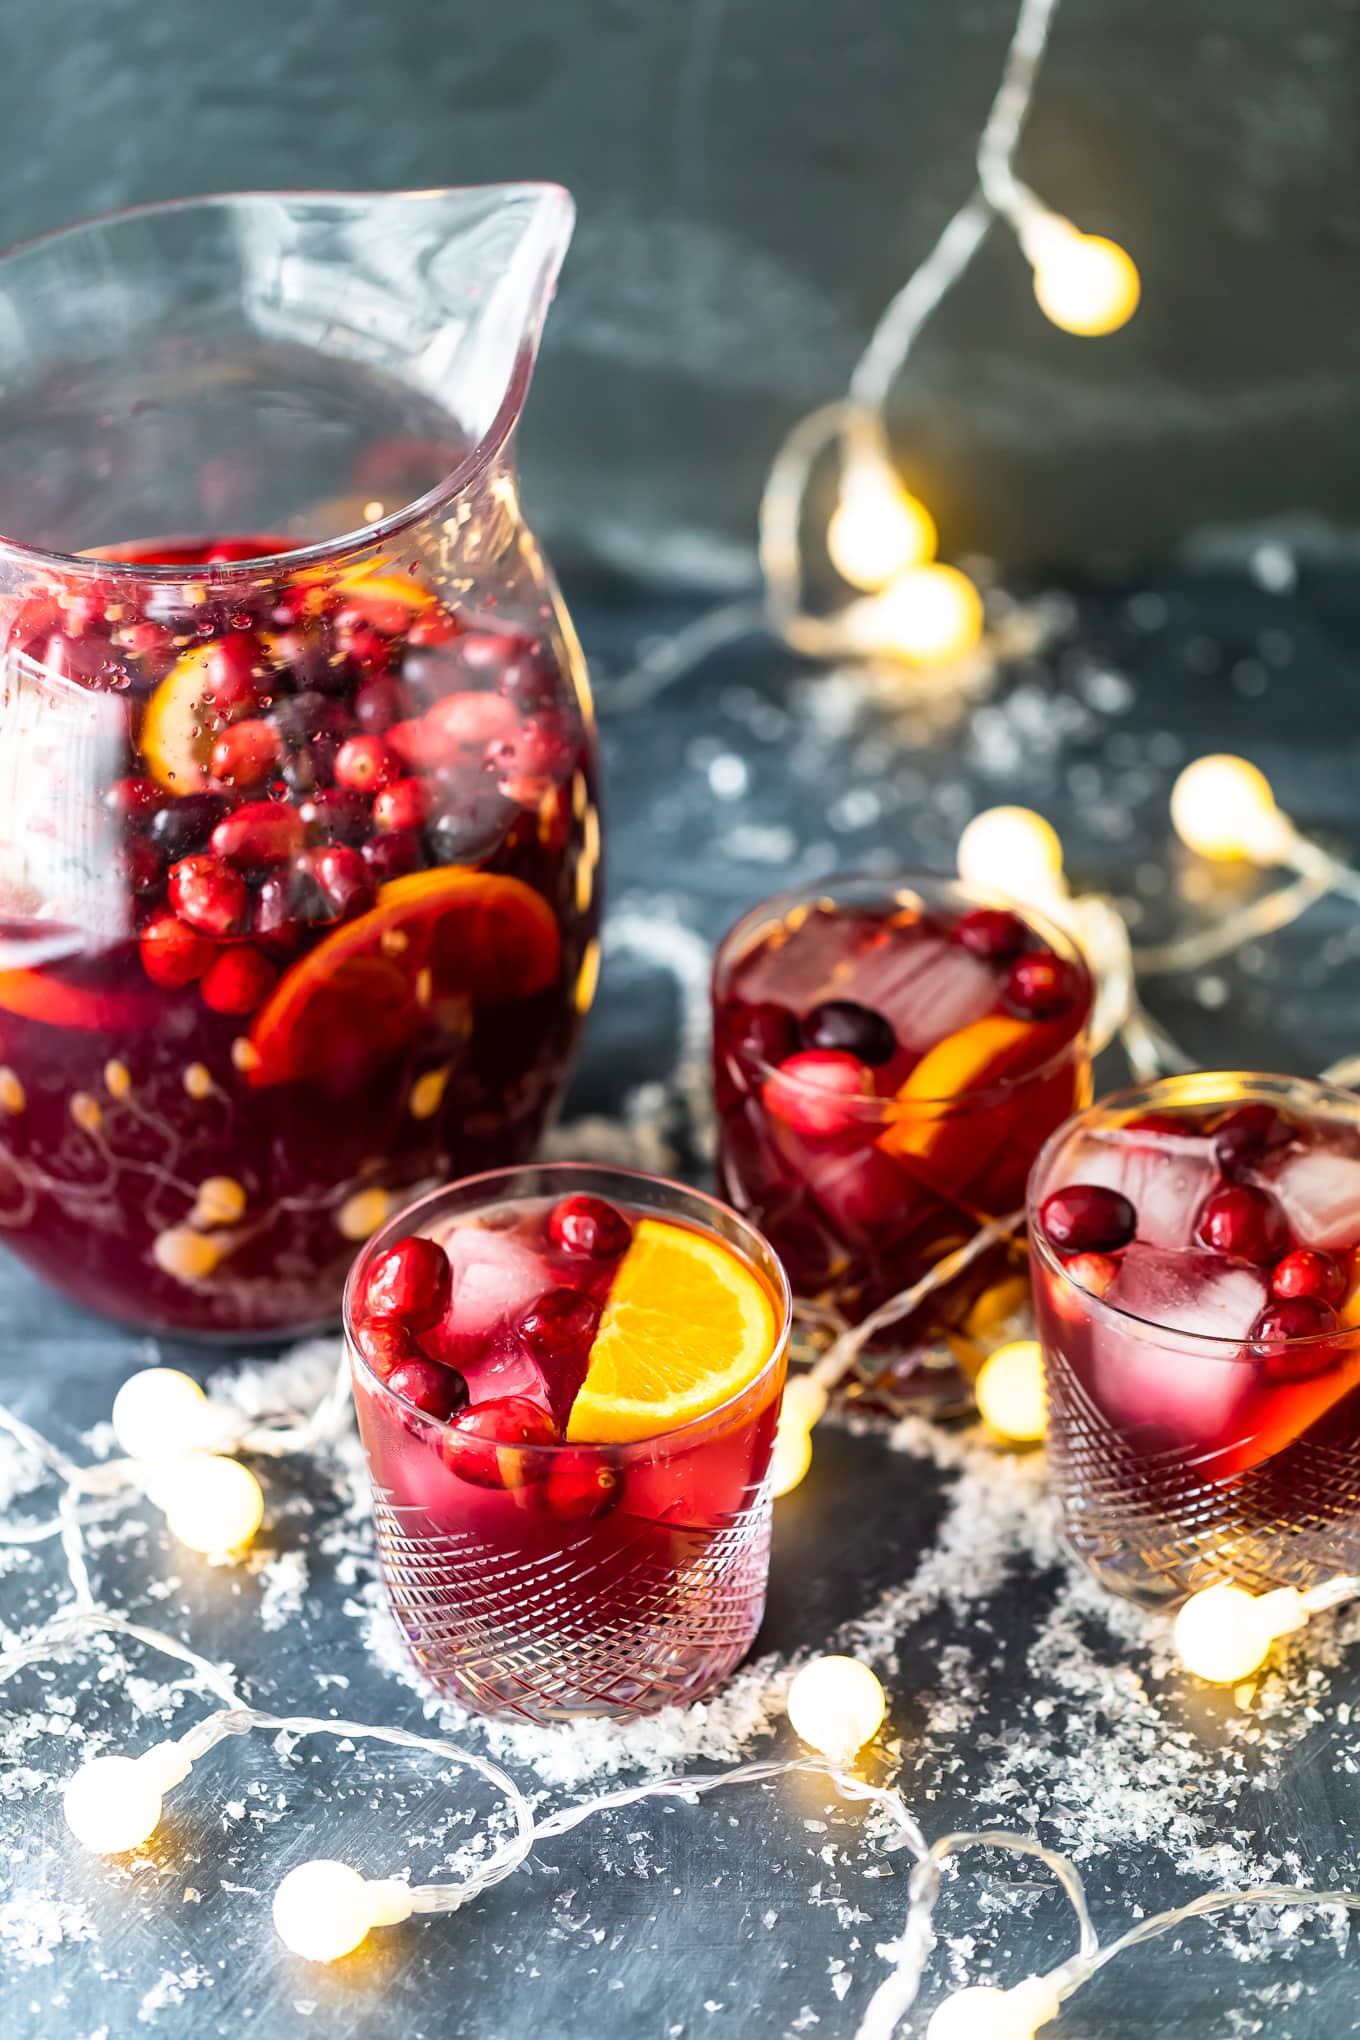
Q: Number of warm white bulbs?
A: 14